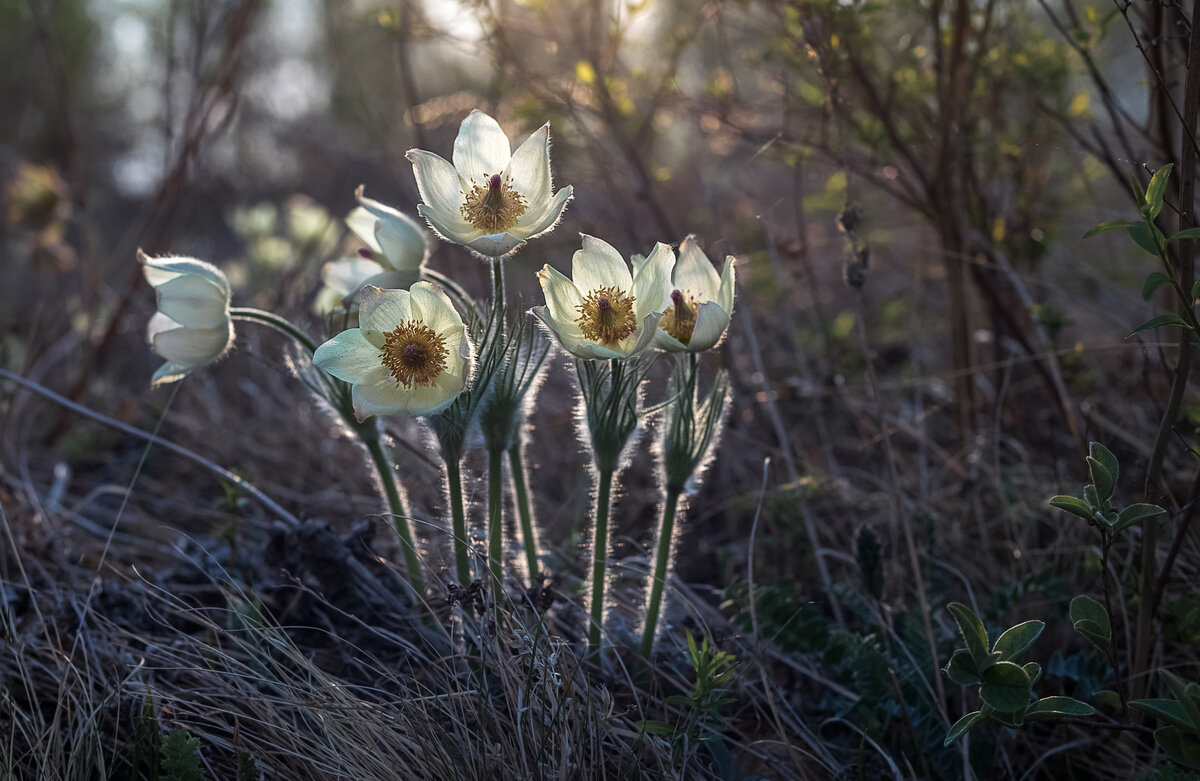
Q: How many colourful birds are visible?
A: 0